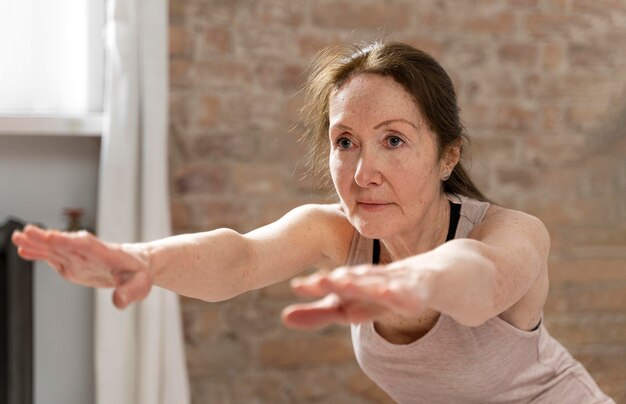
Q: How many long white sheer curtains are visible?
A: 1